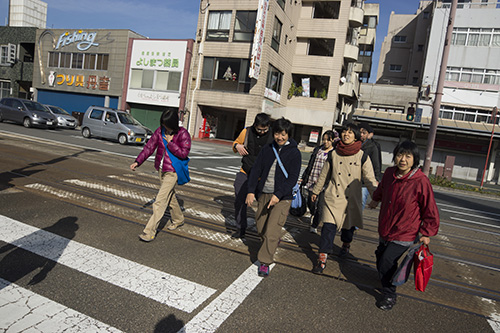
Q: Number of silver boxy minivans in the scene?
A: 1